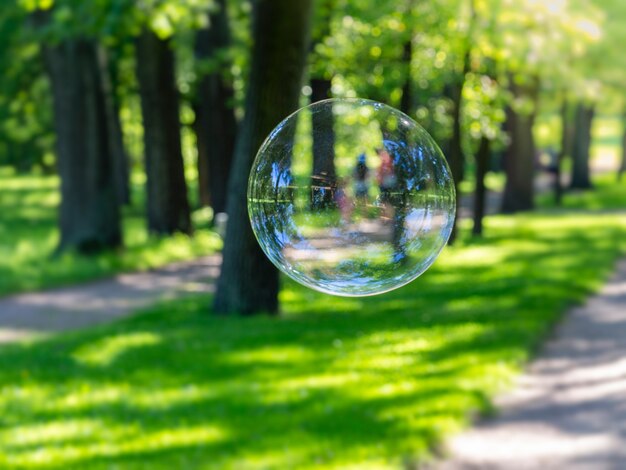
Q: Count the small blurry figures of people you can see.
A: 3